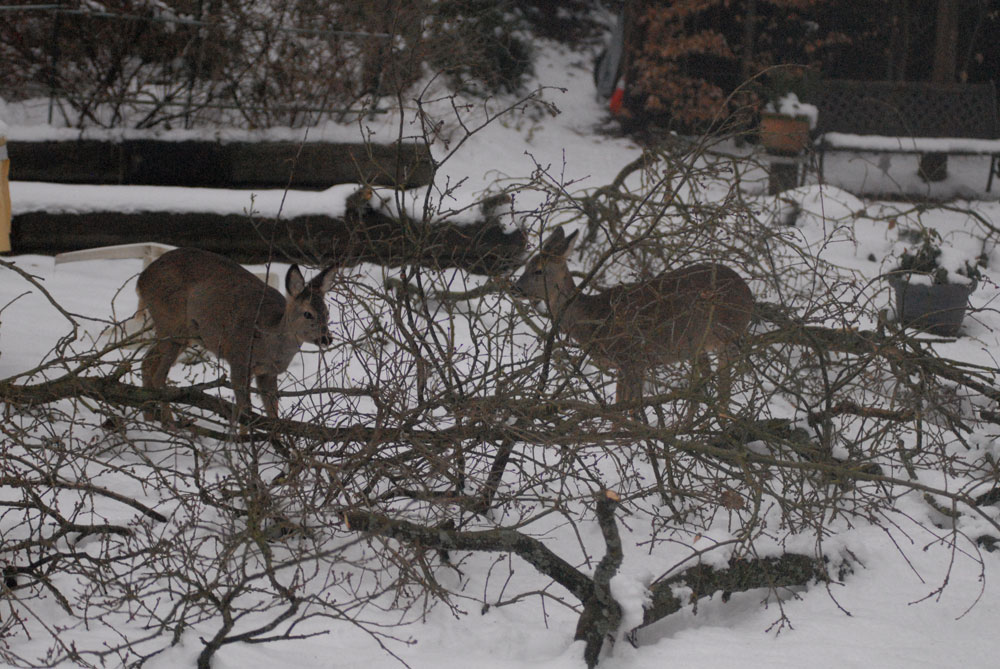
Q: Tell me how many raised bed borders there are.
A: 2